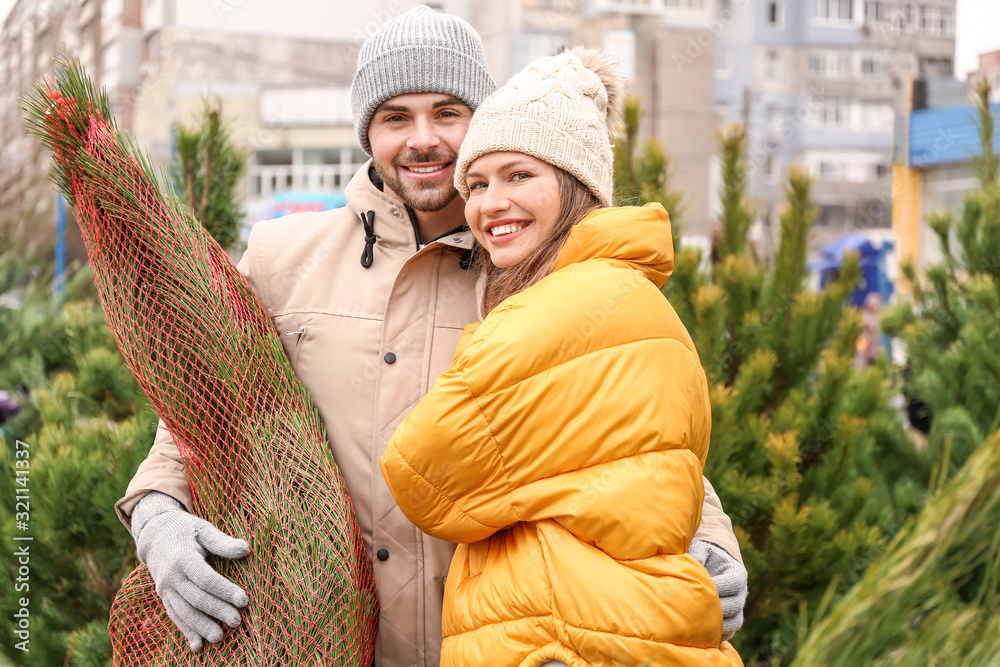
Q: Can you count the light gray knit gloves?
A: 2